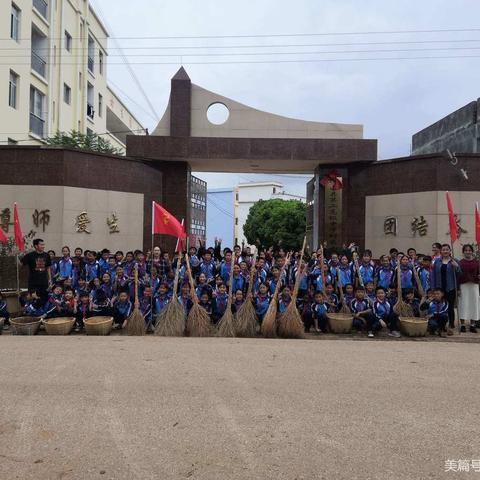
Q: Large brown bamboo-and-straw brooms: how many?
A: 12